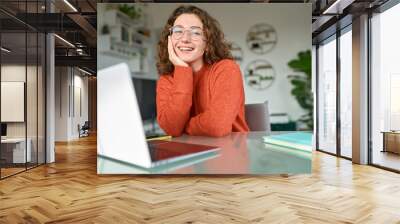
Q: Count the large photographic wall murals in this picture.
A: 1